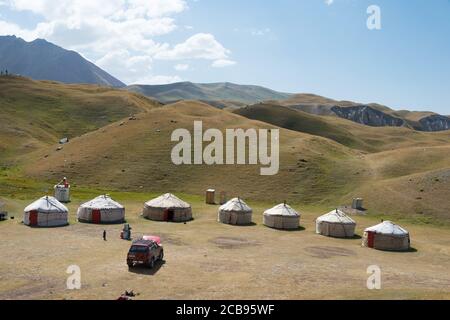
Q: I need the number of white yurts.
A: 7